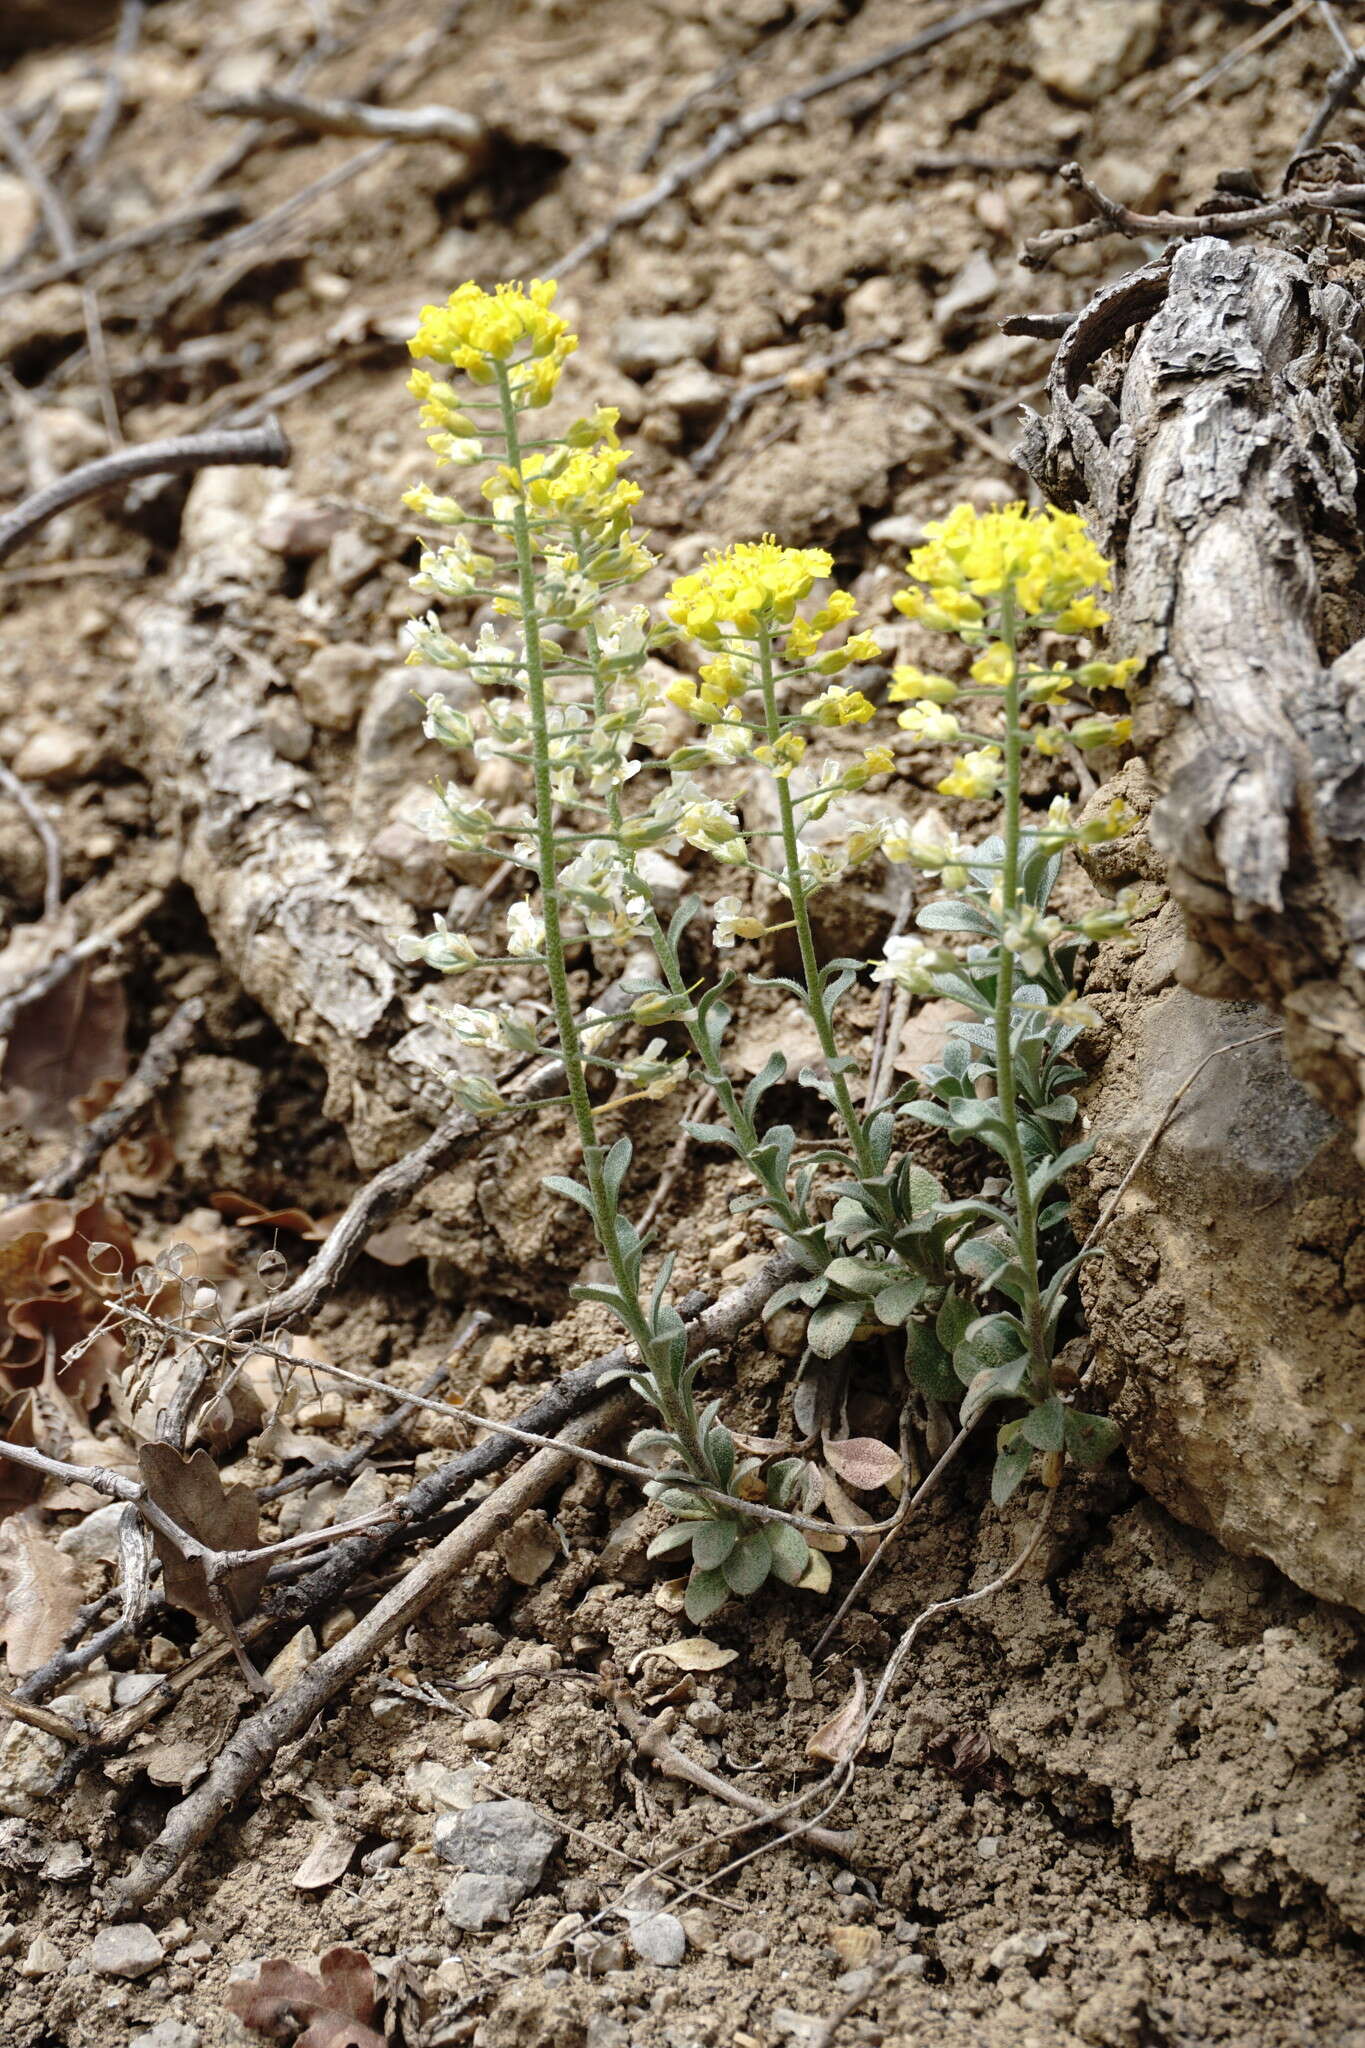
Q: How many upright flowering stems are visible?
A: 4